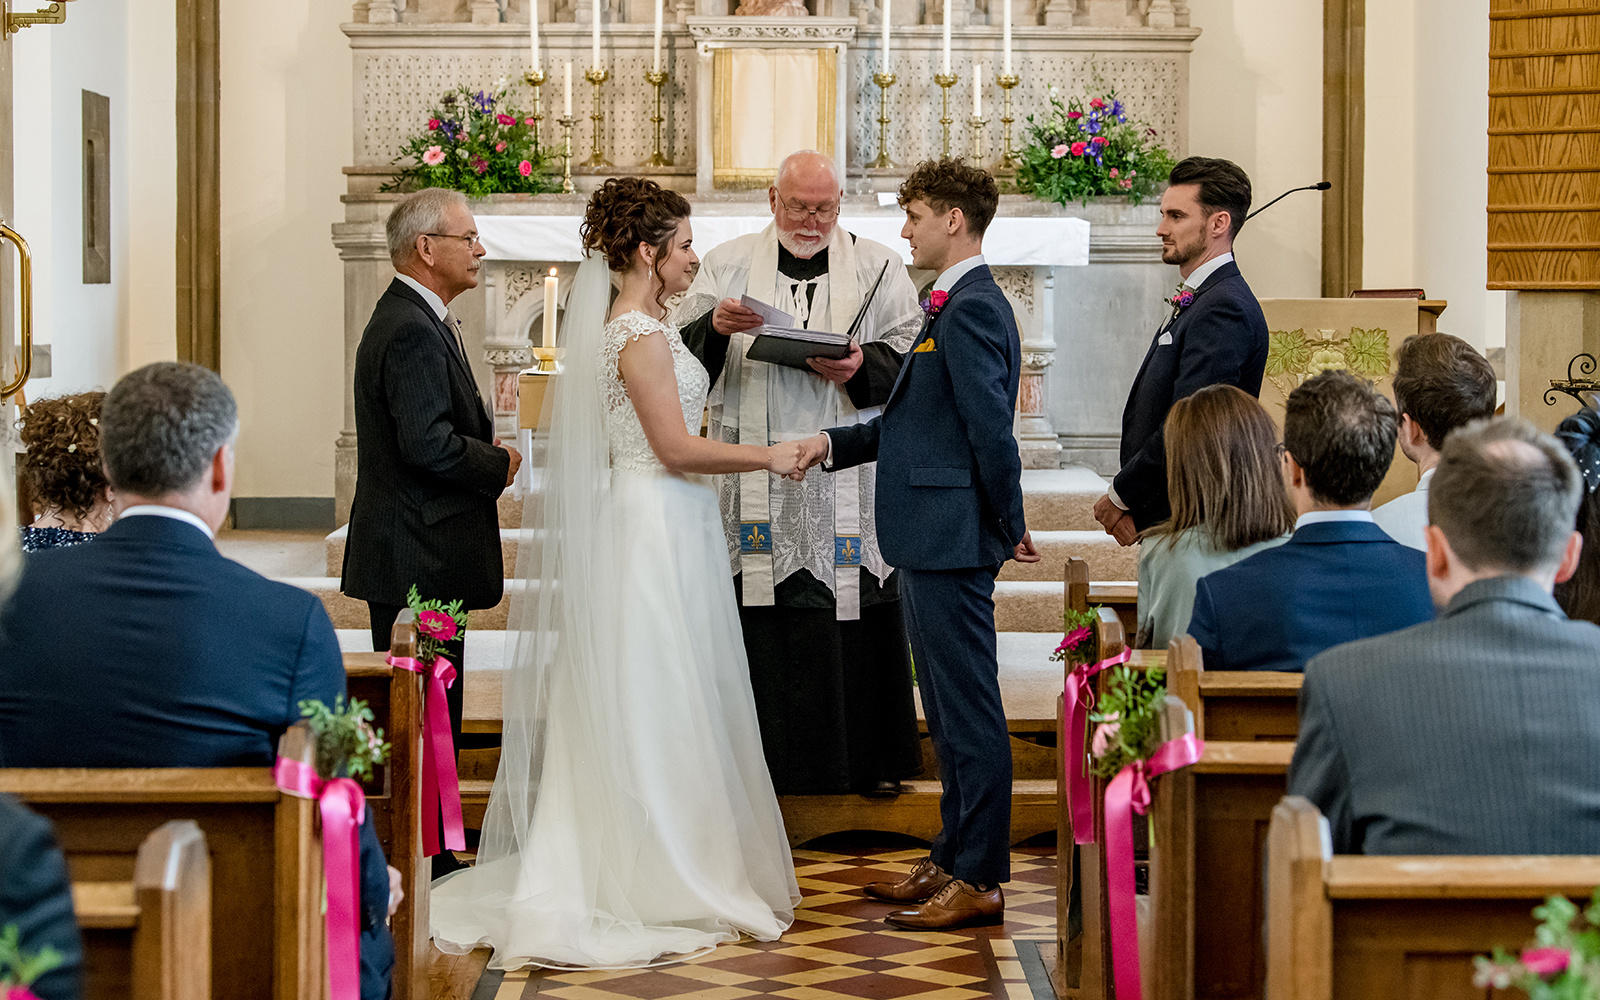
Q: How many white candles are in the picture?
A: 9